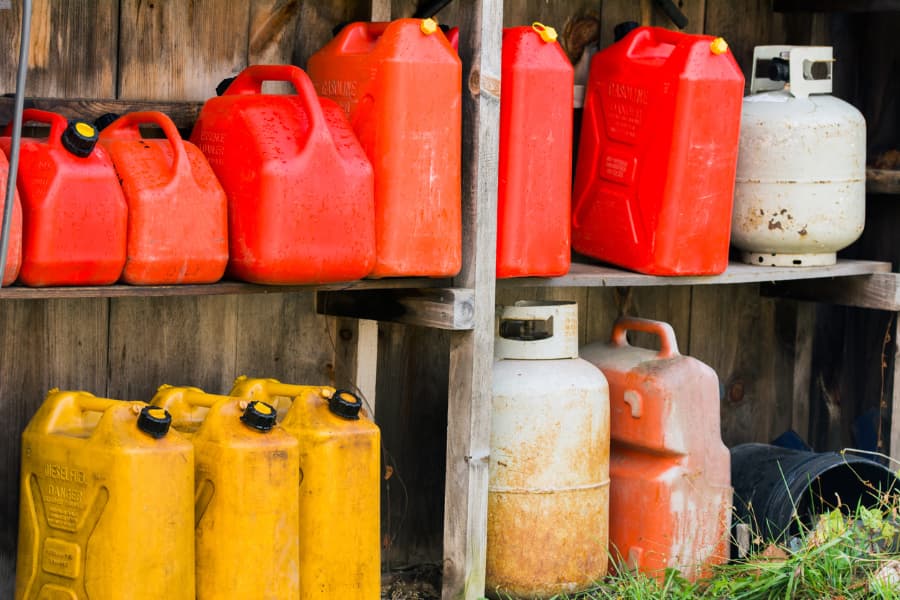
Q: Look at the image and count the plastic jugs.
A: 11